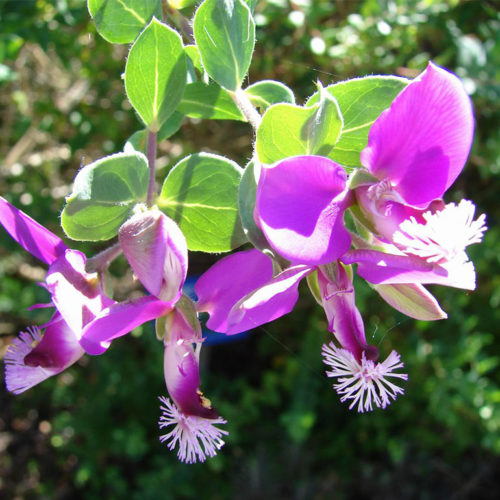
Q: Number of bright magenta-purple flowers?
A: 4